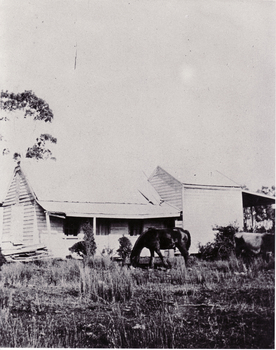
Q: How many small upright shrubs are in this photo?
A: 2